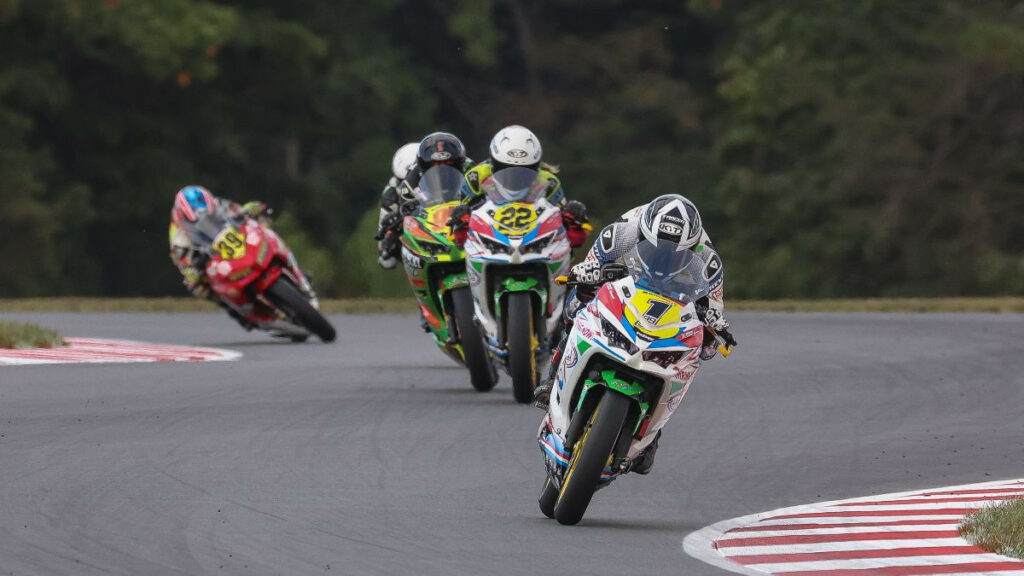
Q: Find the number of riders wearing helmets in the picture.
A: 5